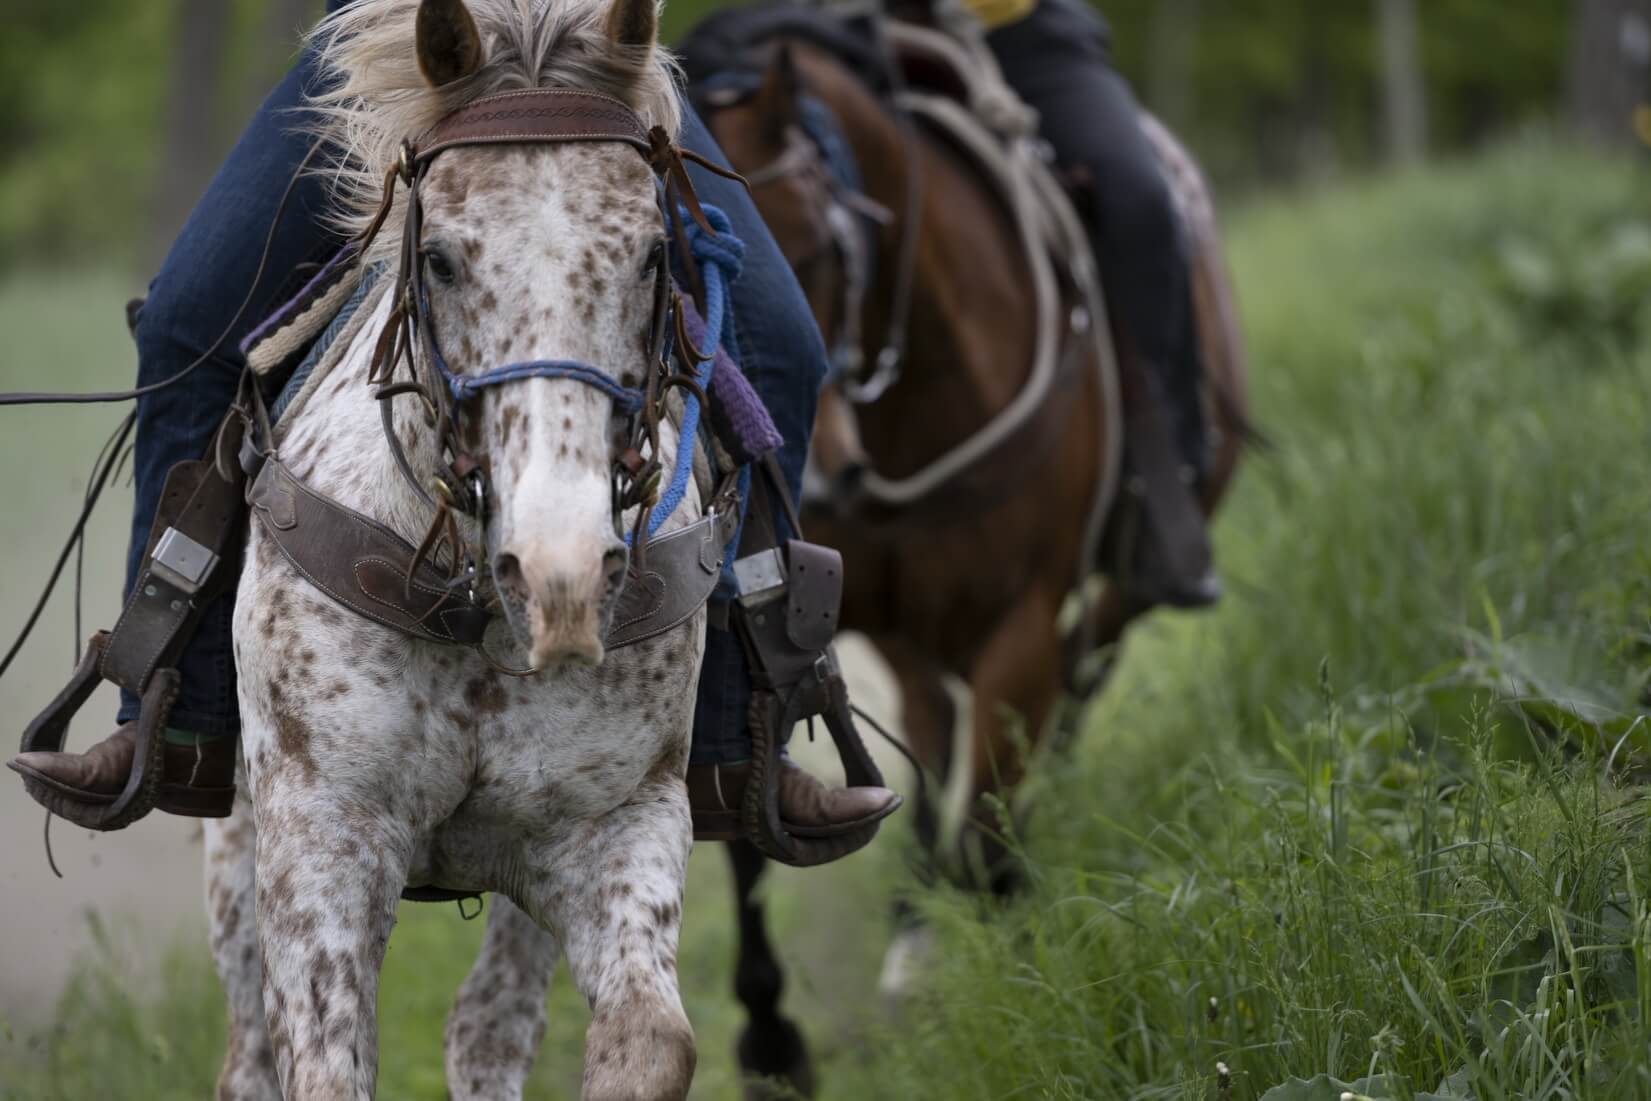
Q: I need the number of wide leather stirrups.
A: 2